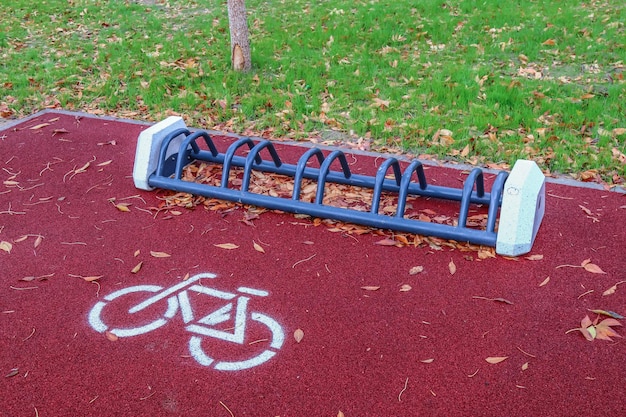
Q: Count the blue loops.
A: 10